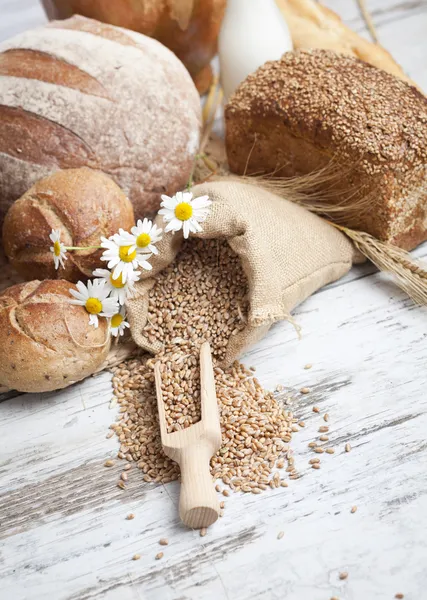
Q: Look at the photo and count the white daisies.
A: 7